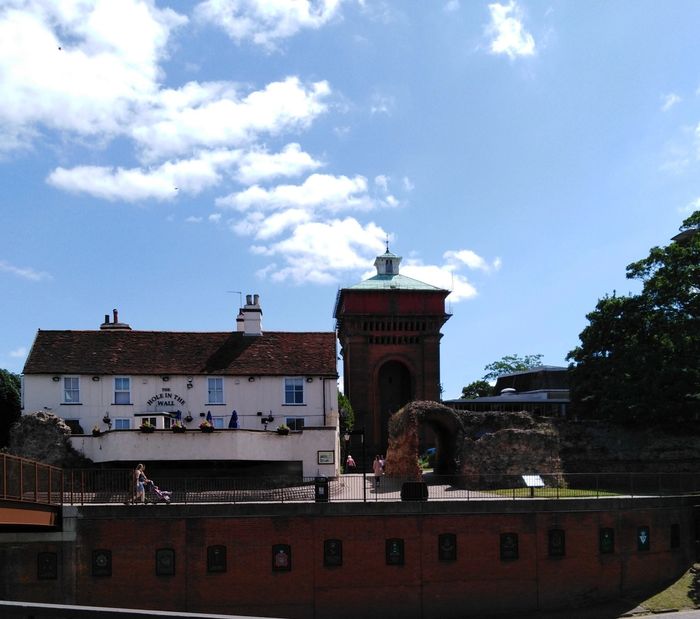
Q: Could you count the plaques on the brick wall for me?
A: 13